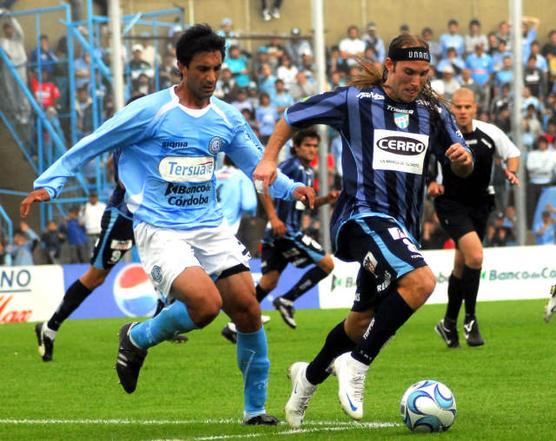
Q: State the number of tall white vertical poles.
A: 3